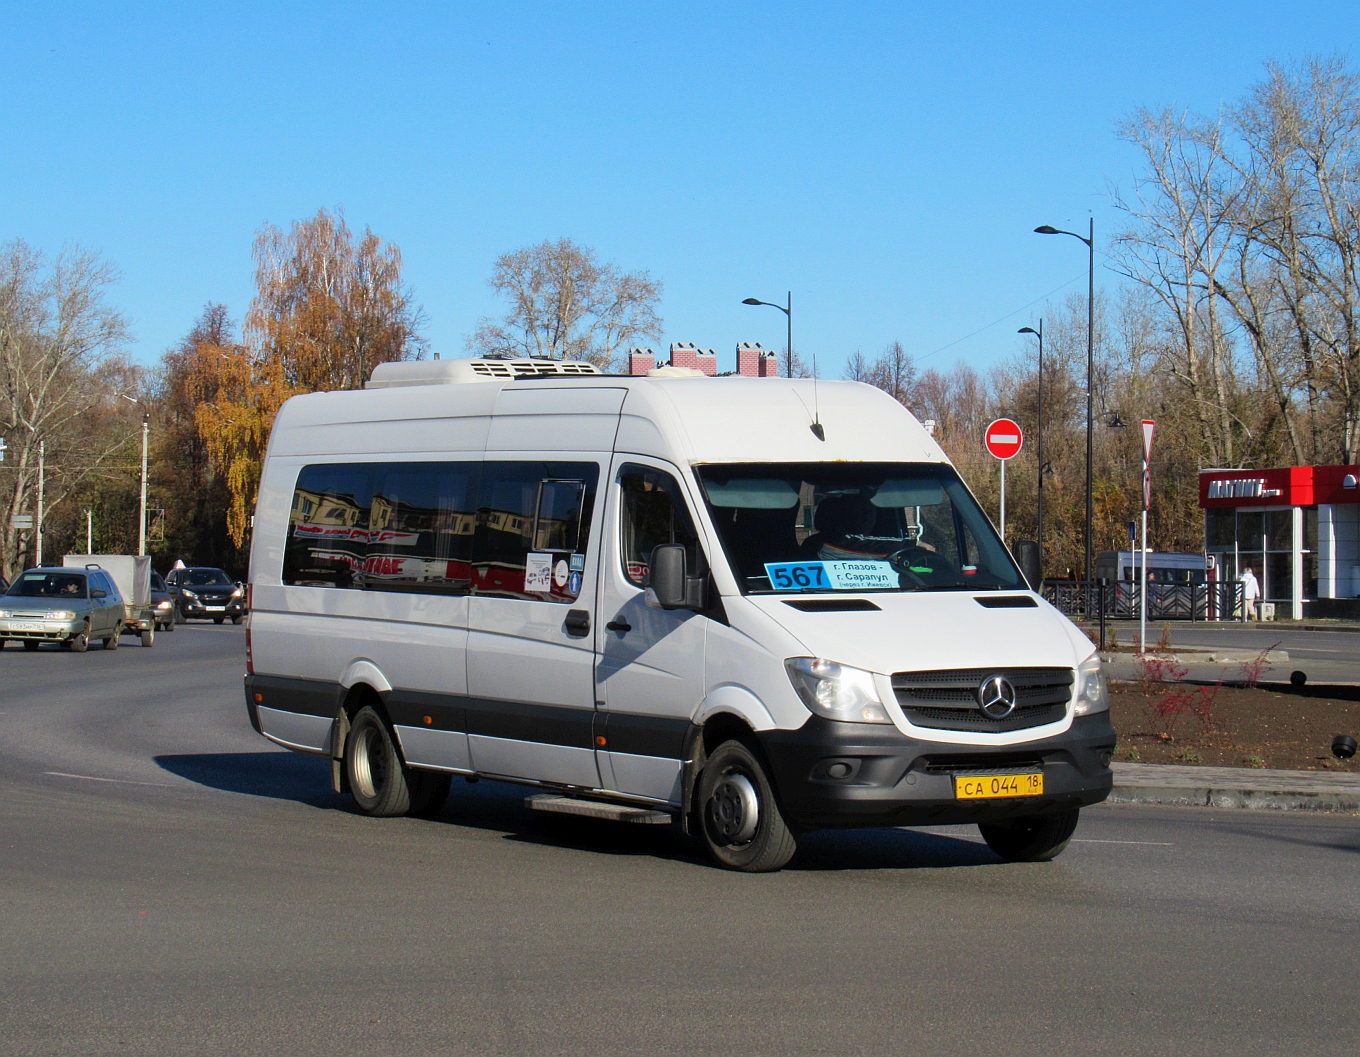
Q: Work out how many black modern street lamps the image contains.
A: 3